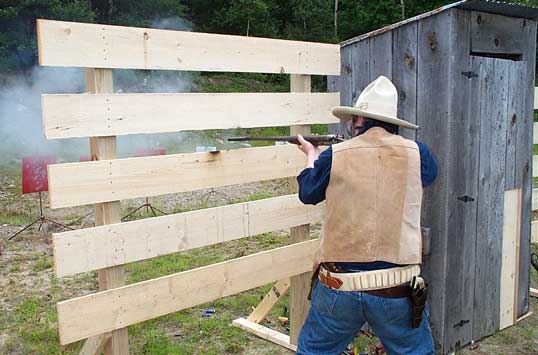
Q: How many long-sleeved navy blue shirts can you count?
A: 1